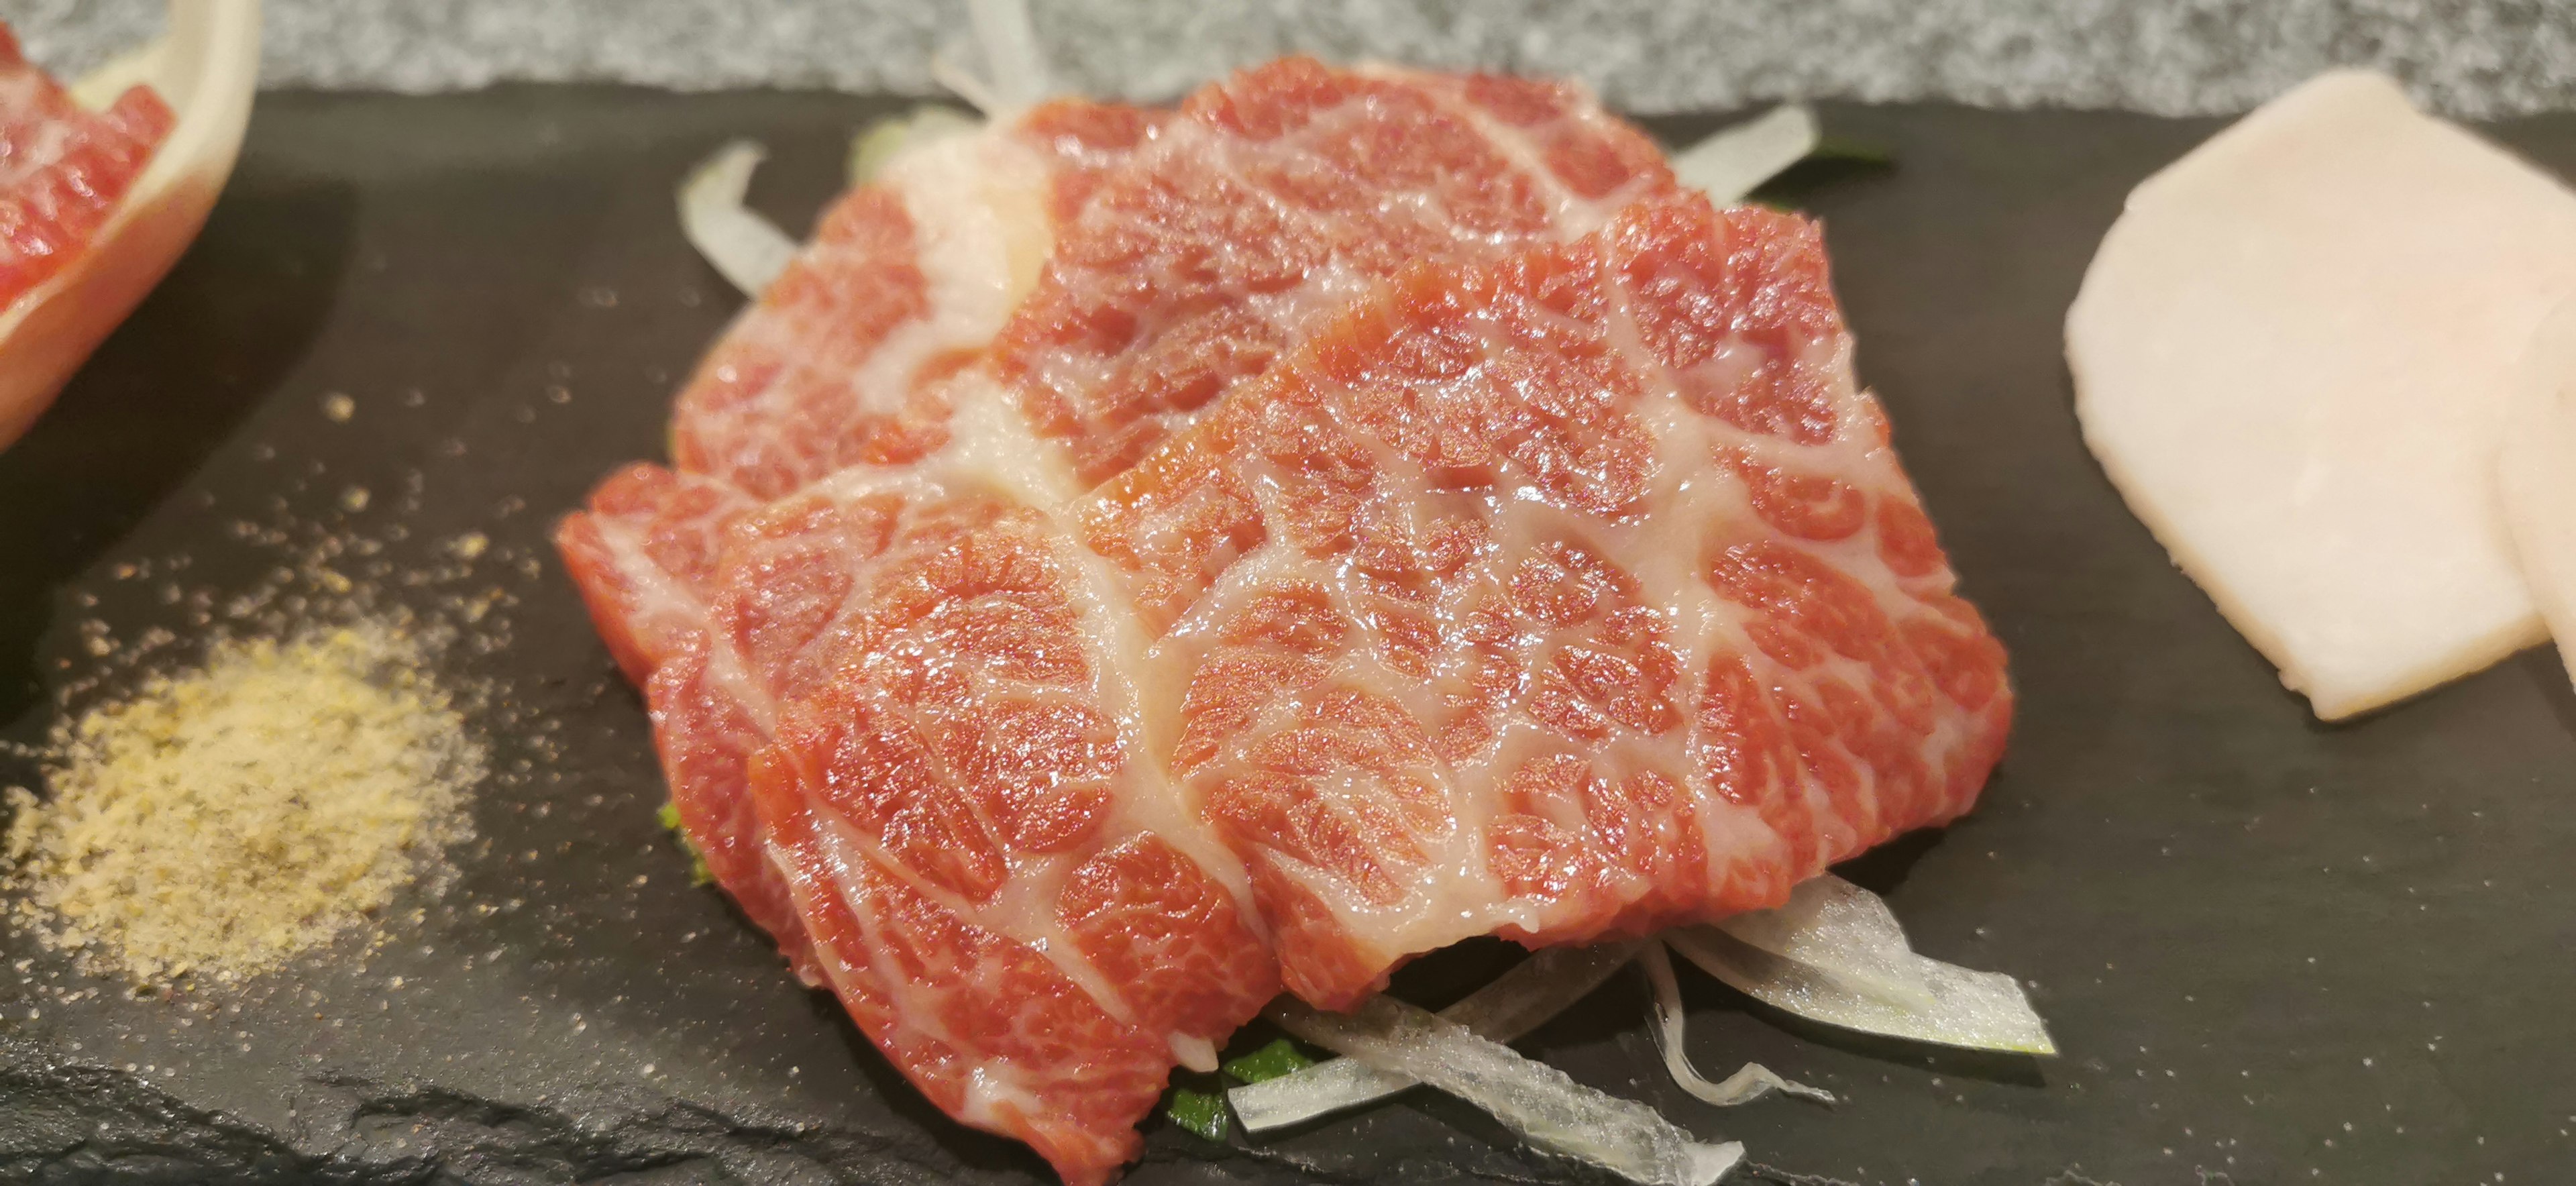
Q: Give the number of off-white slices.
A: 2